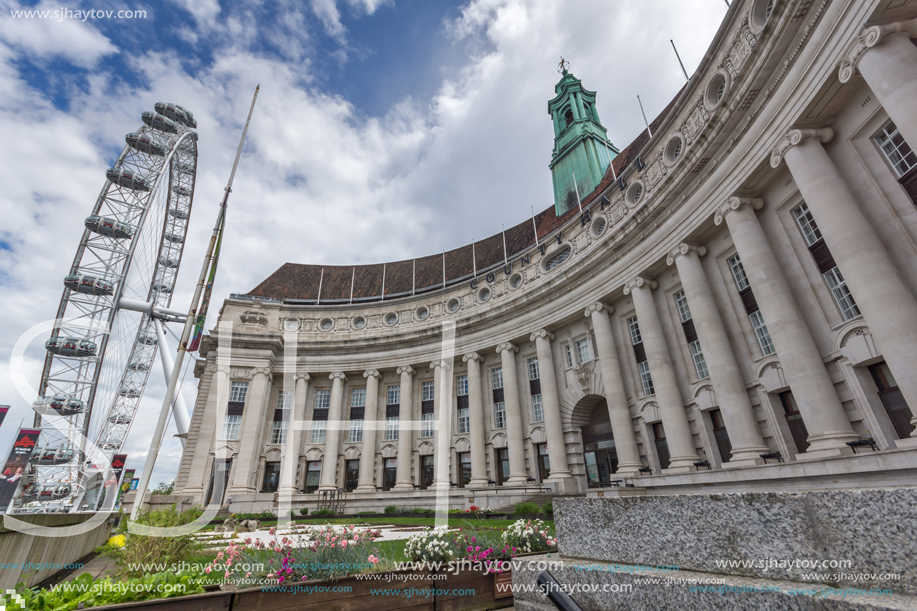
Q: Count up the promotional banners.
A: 5